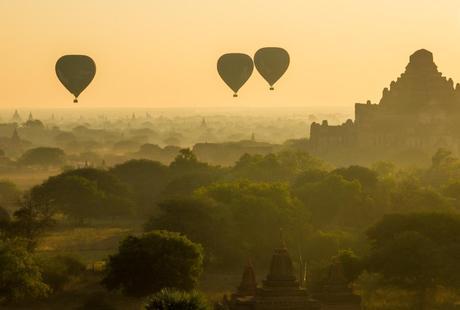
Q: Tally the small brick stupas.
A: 3